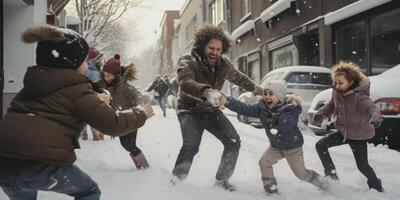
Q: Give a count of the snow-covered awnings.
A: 3